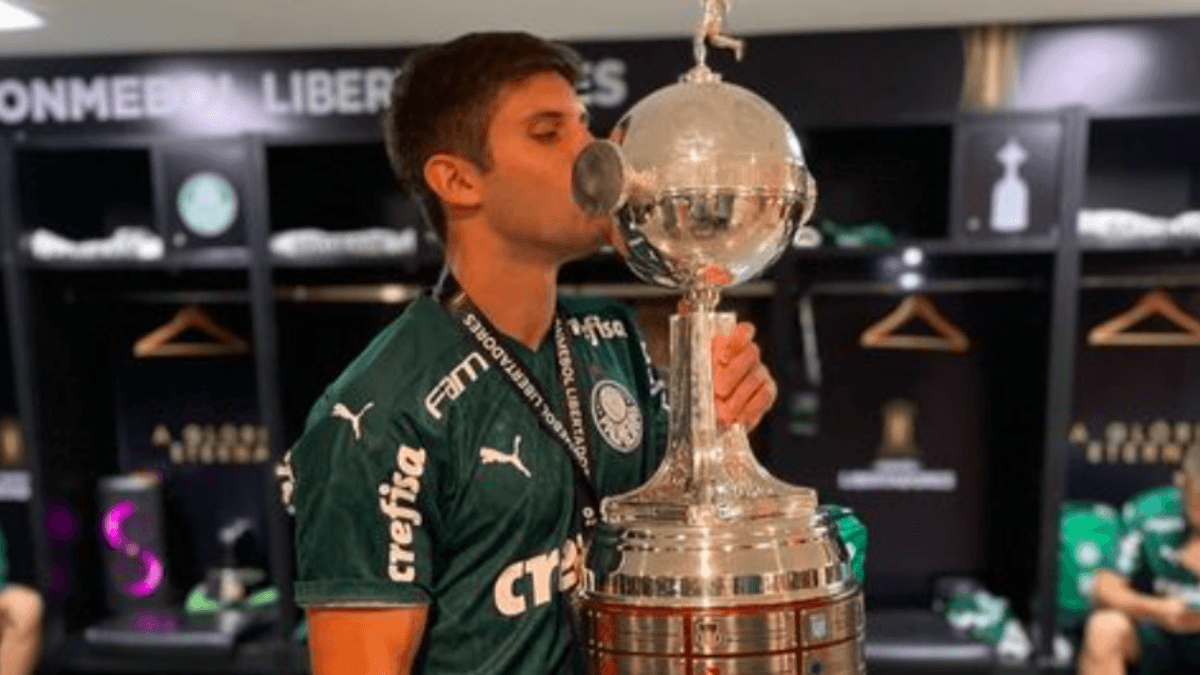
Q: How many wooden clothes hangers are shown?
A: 3